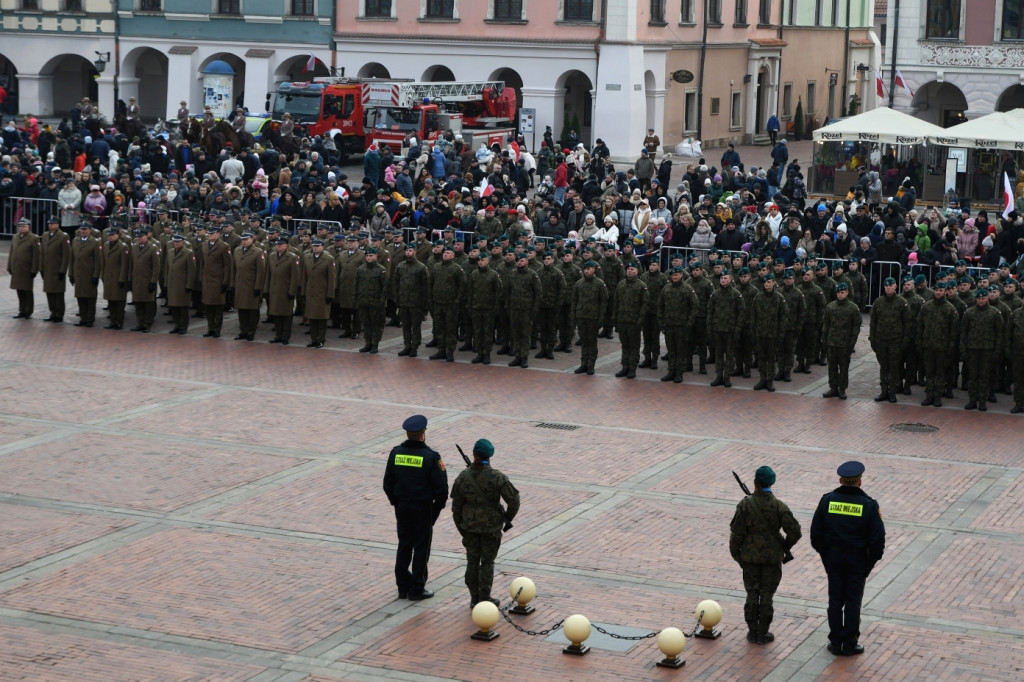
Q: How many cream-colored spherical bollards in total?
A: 5